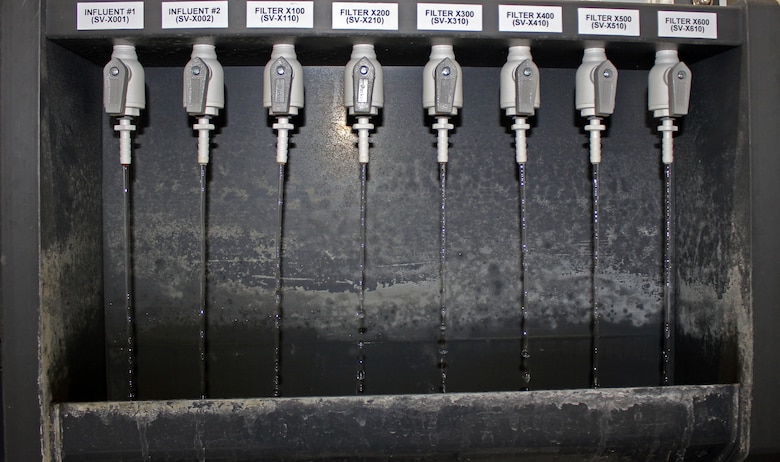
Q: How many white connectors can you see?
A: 8